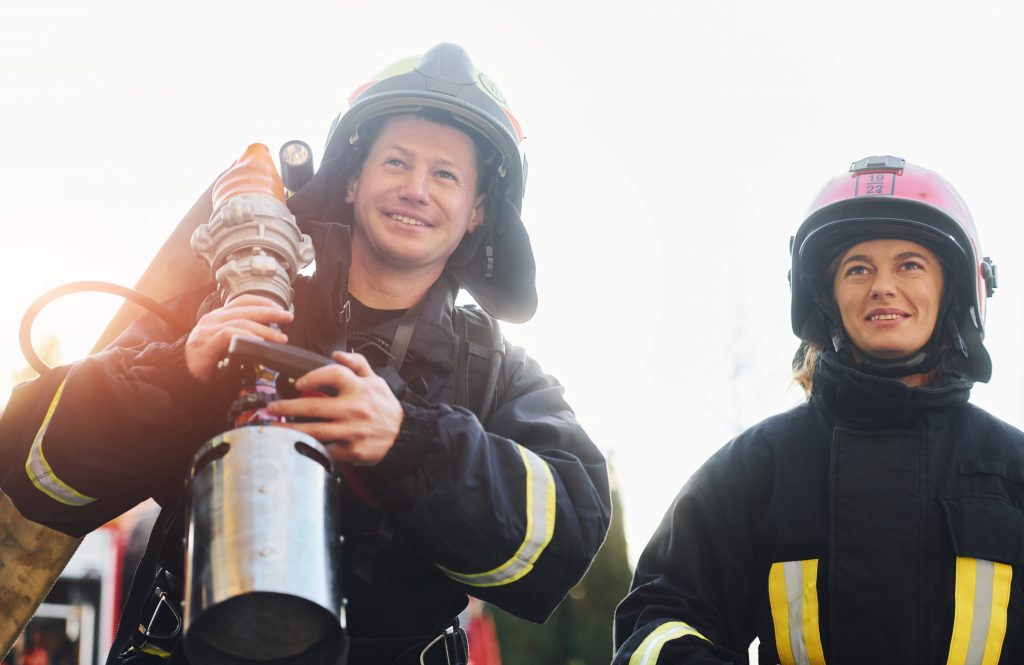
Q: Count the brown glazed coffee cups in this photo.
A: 0